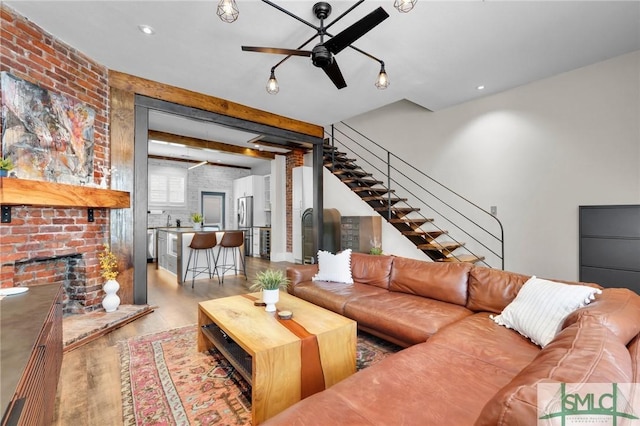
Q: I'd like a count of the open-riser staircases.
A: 1